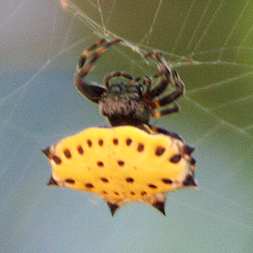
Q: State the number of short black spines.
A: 6